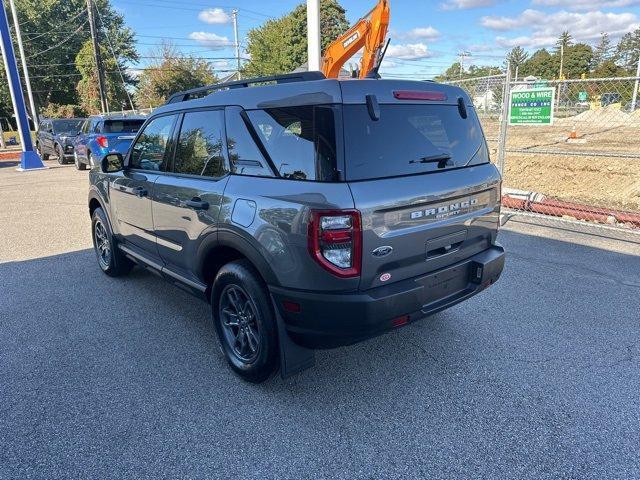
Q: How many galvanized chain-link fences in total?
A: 1